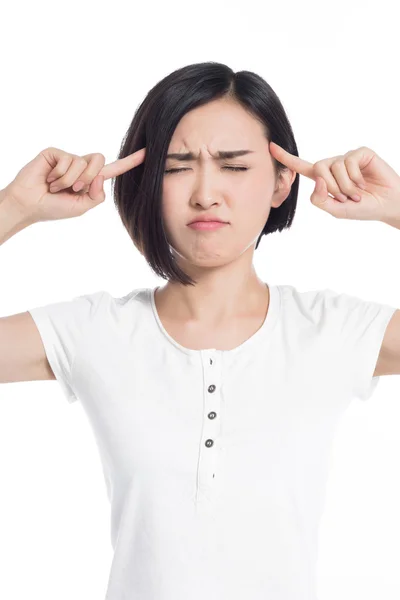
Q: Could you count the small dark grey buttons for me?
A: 3